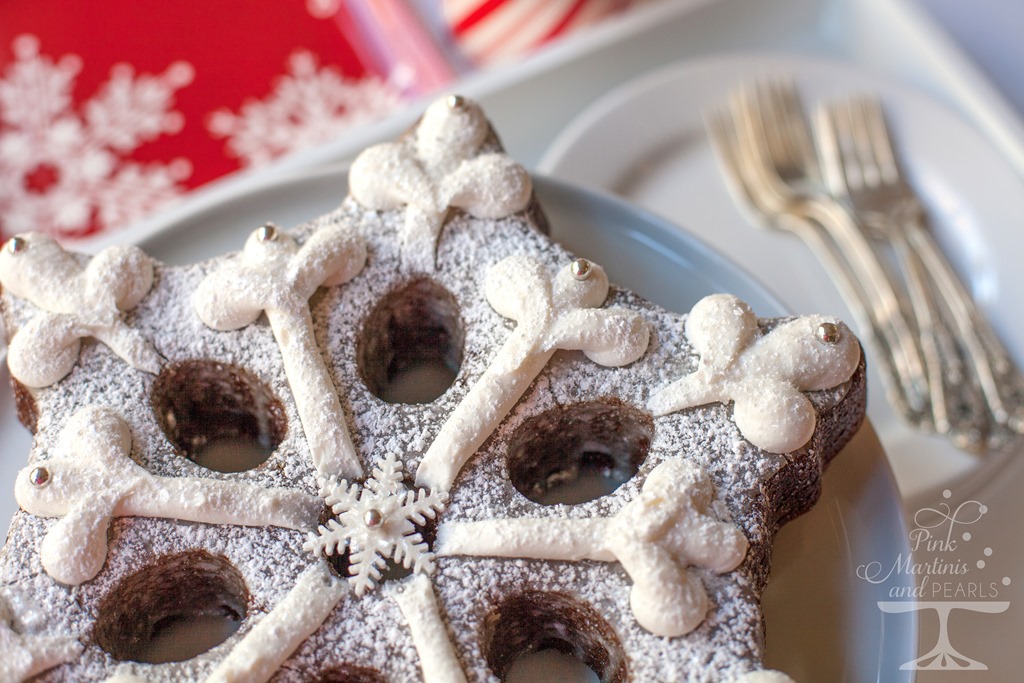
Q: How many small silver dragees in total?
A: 7